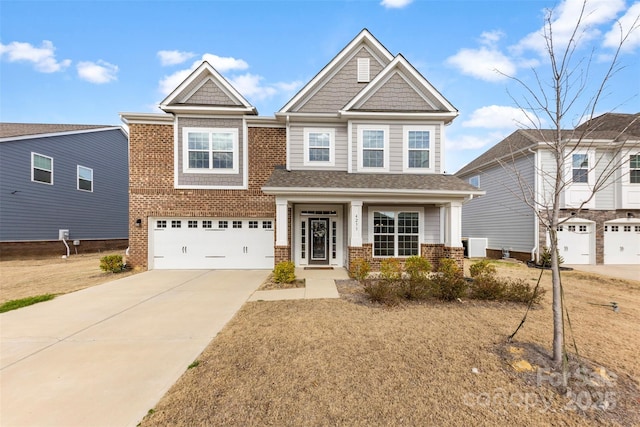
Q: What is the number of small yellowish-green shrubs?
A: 7